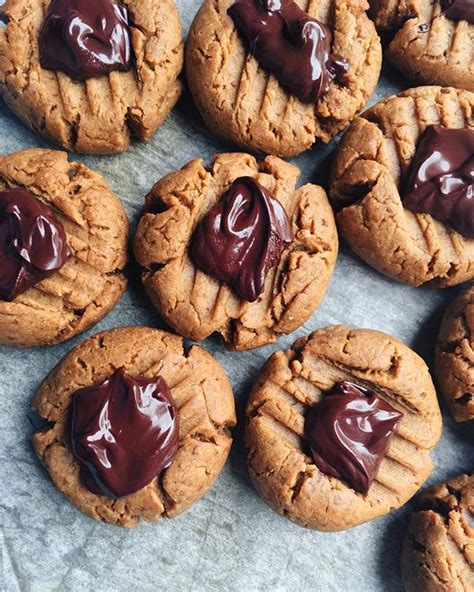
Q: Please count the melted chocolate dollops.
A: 8